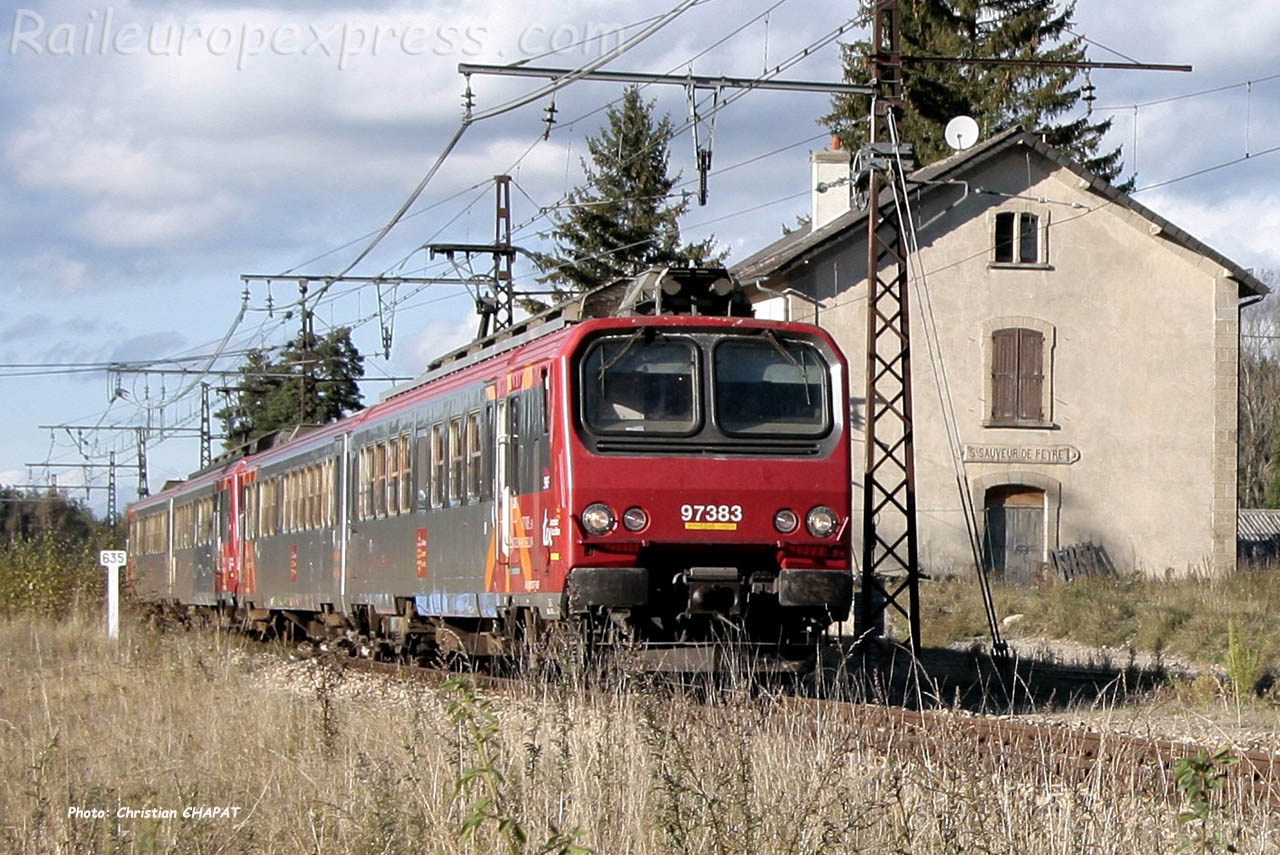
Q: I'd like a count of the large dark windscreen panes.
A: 2